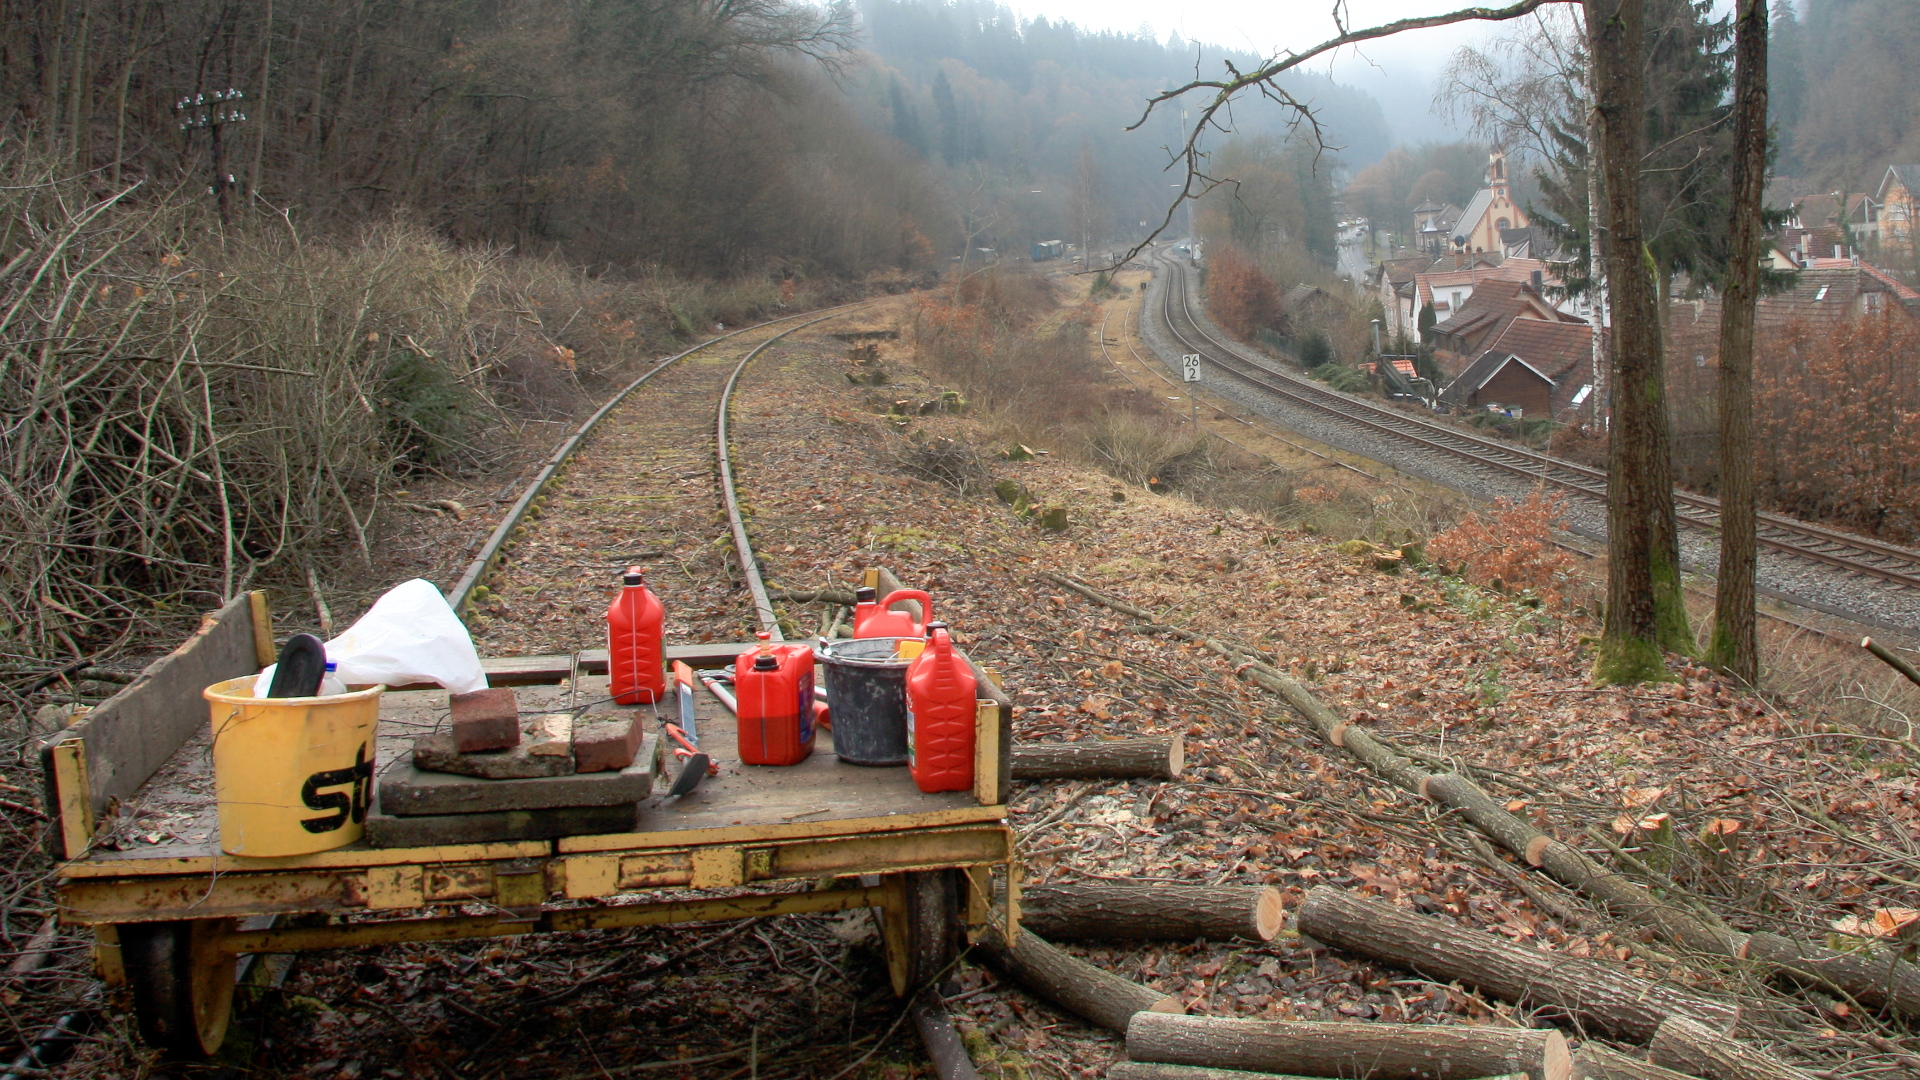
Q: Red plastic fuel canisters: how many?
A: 4